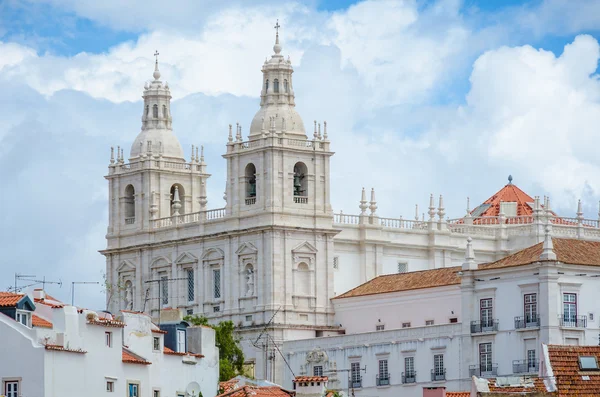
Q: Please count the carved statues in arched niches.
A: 2